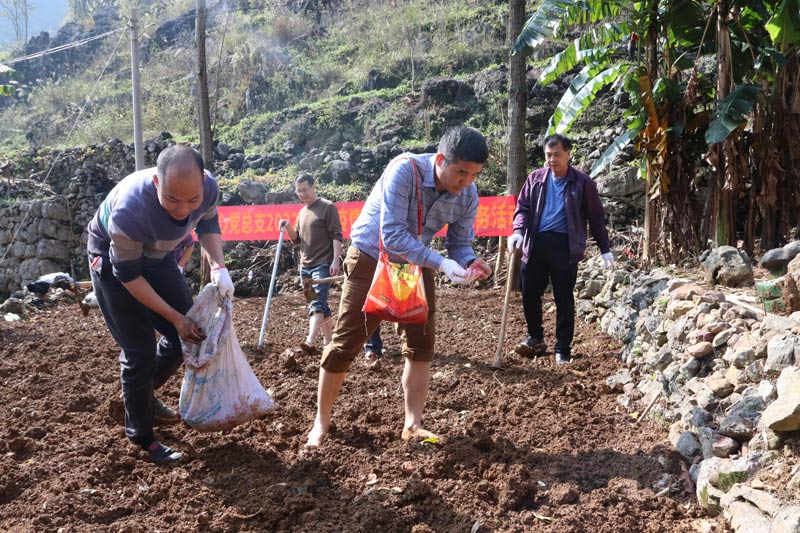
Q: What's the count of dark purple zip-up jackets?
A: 1